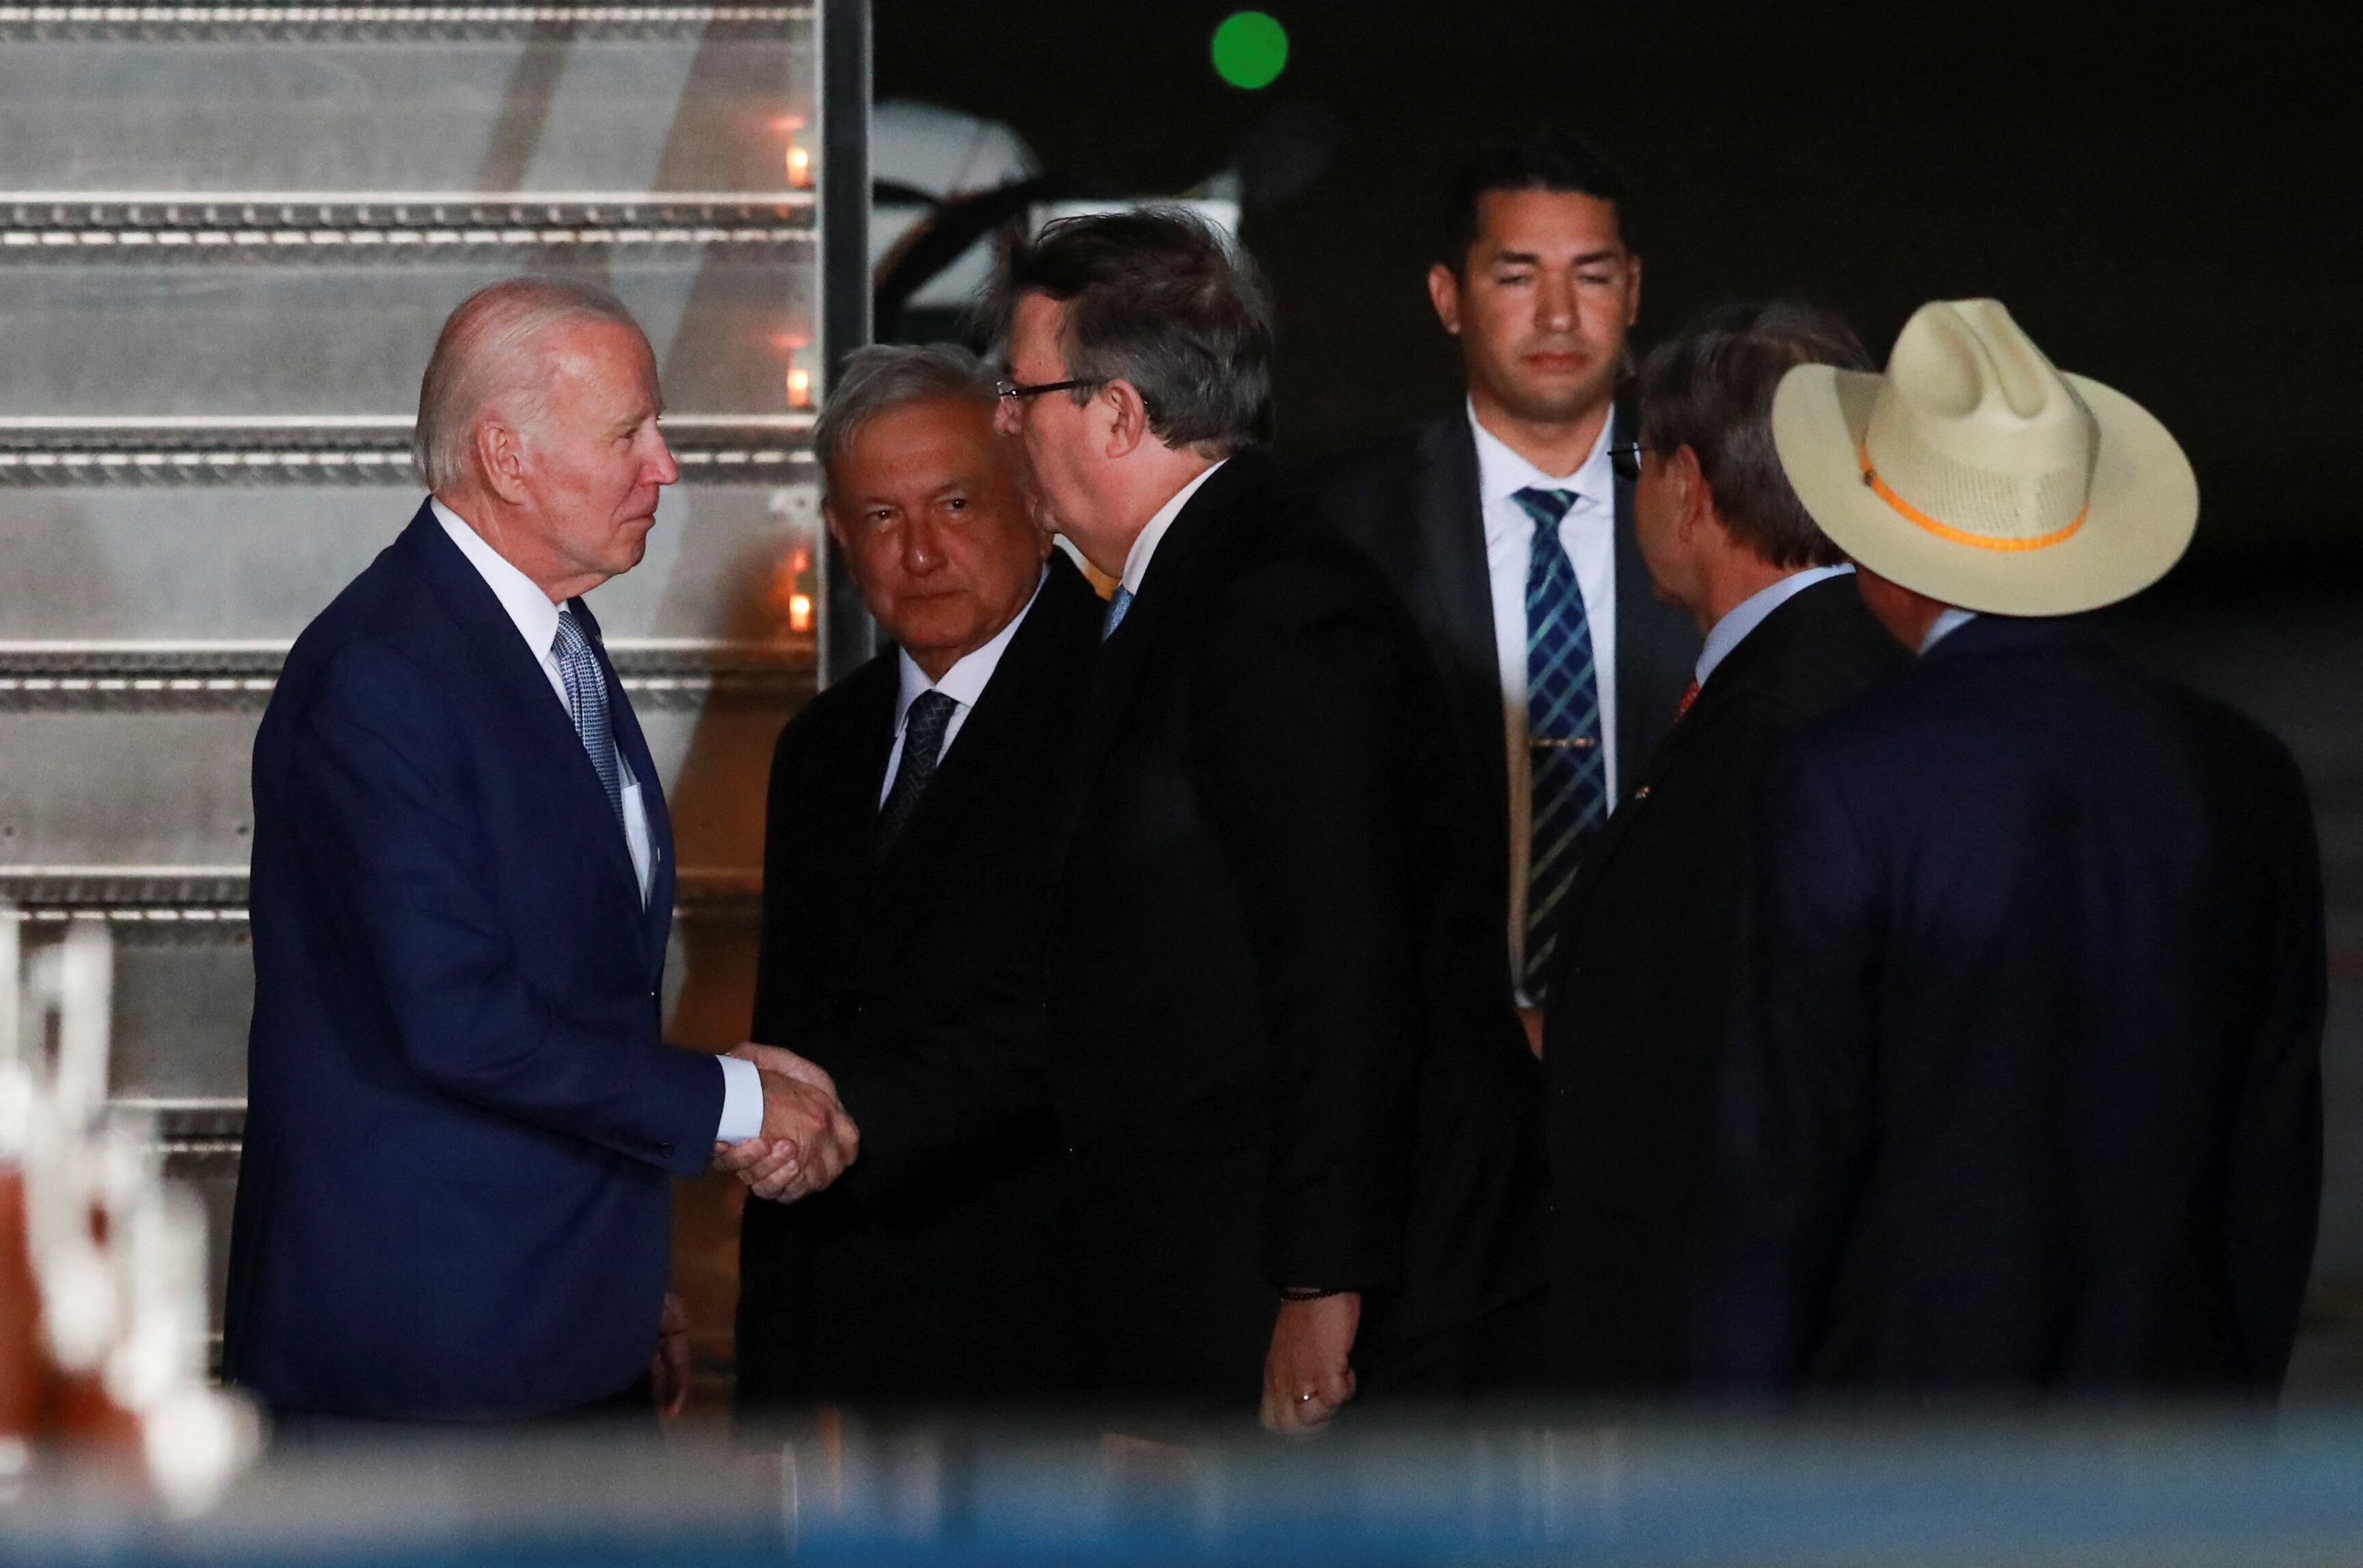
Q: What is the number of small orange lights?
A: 3